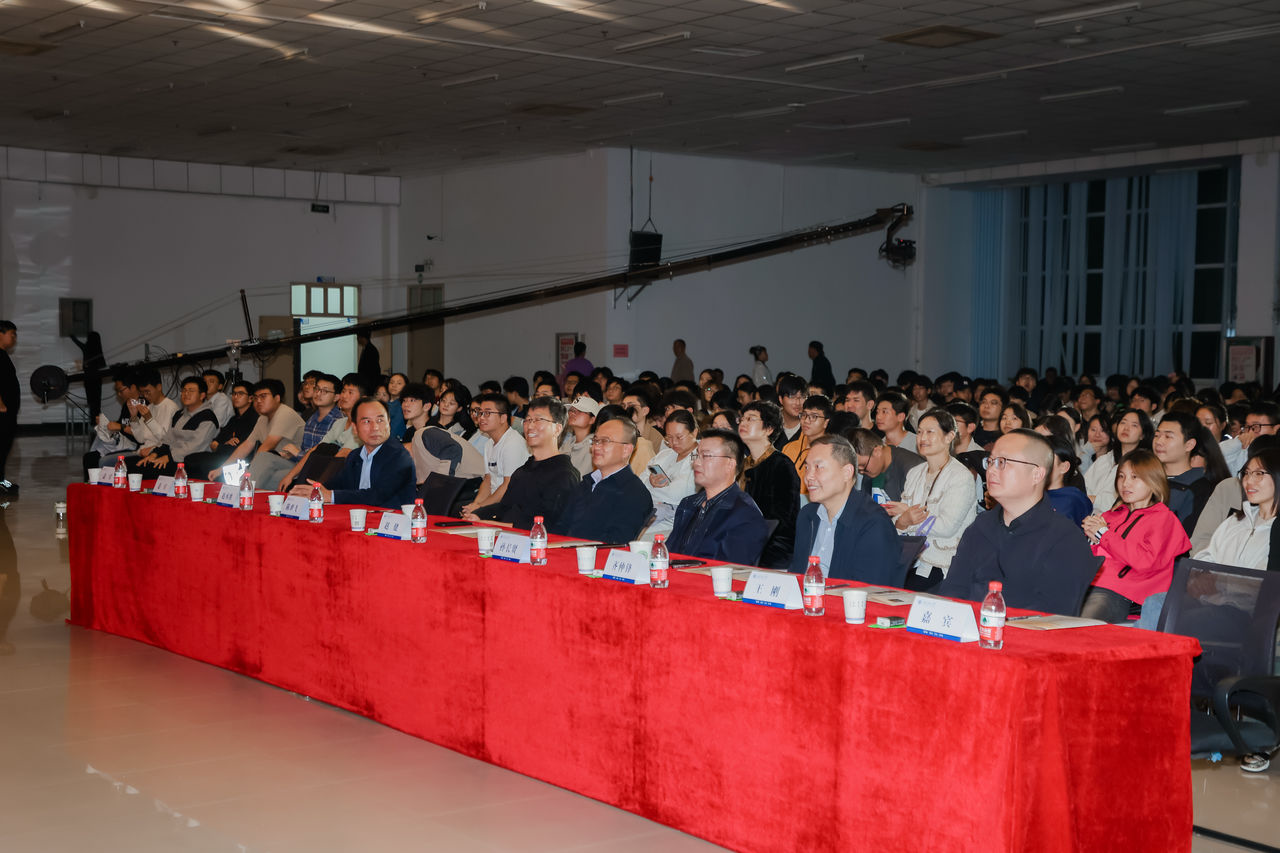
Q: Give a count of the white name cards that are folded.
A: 9